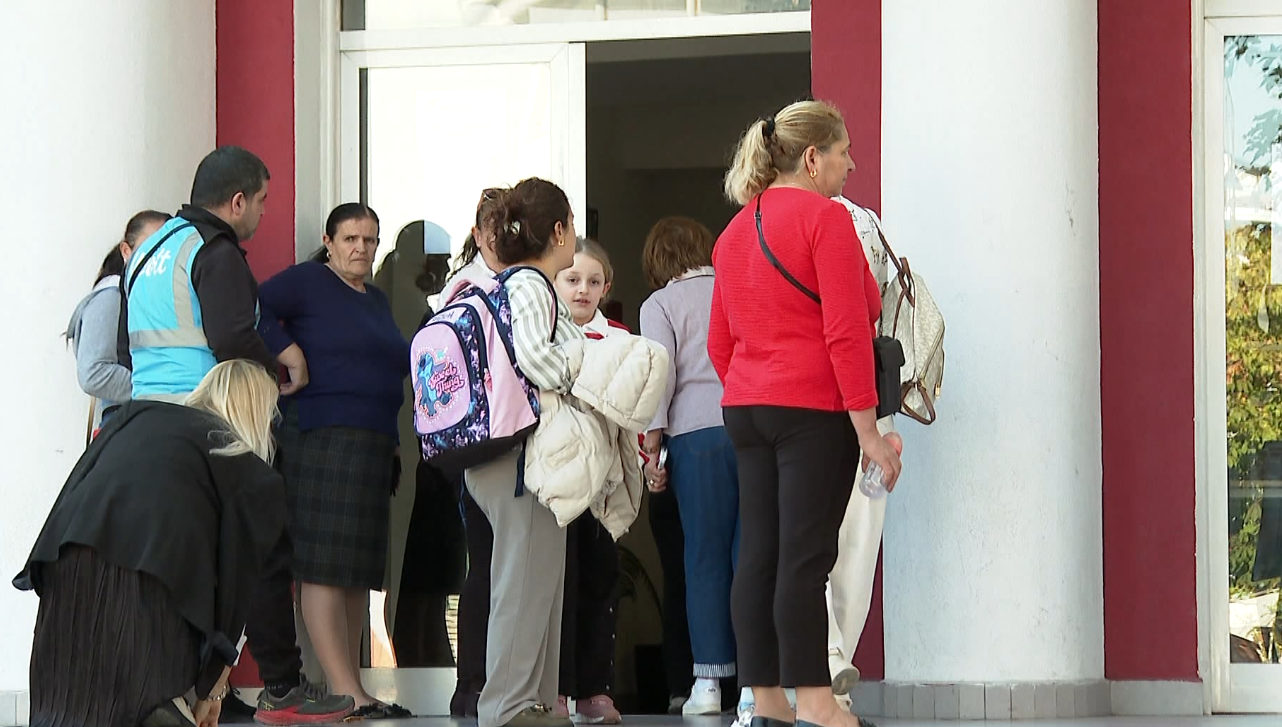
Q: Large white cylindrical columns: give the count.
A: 2